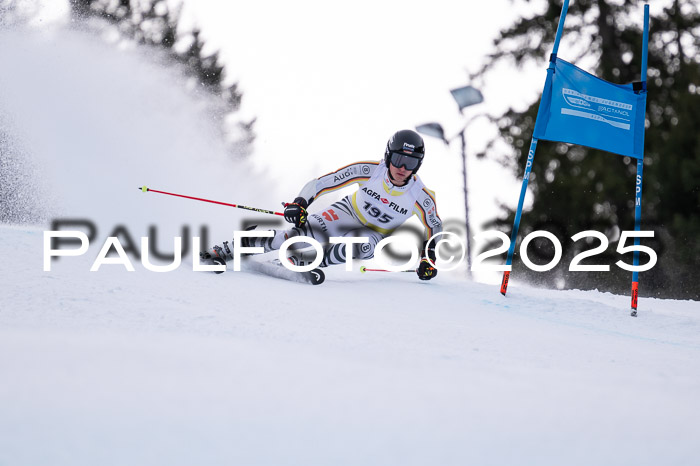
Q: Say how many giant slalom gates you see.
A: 1